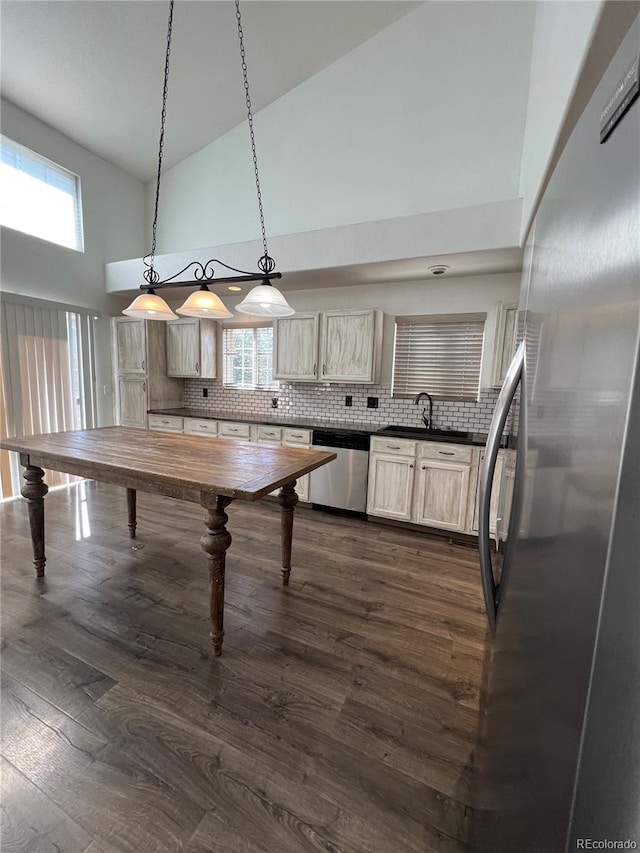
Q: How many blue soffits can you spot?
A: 0